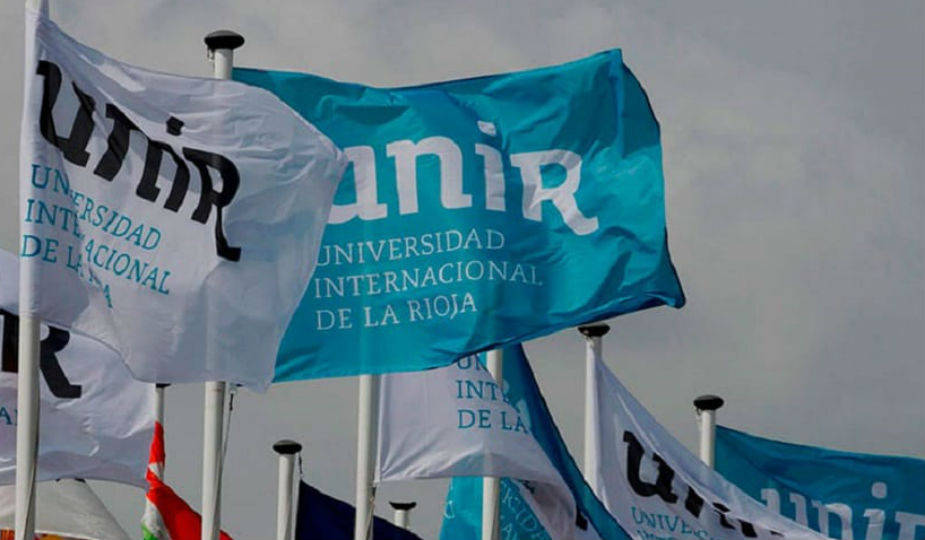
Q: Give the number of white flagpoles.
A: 9